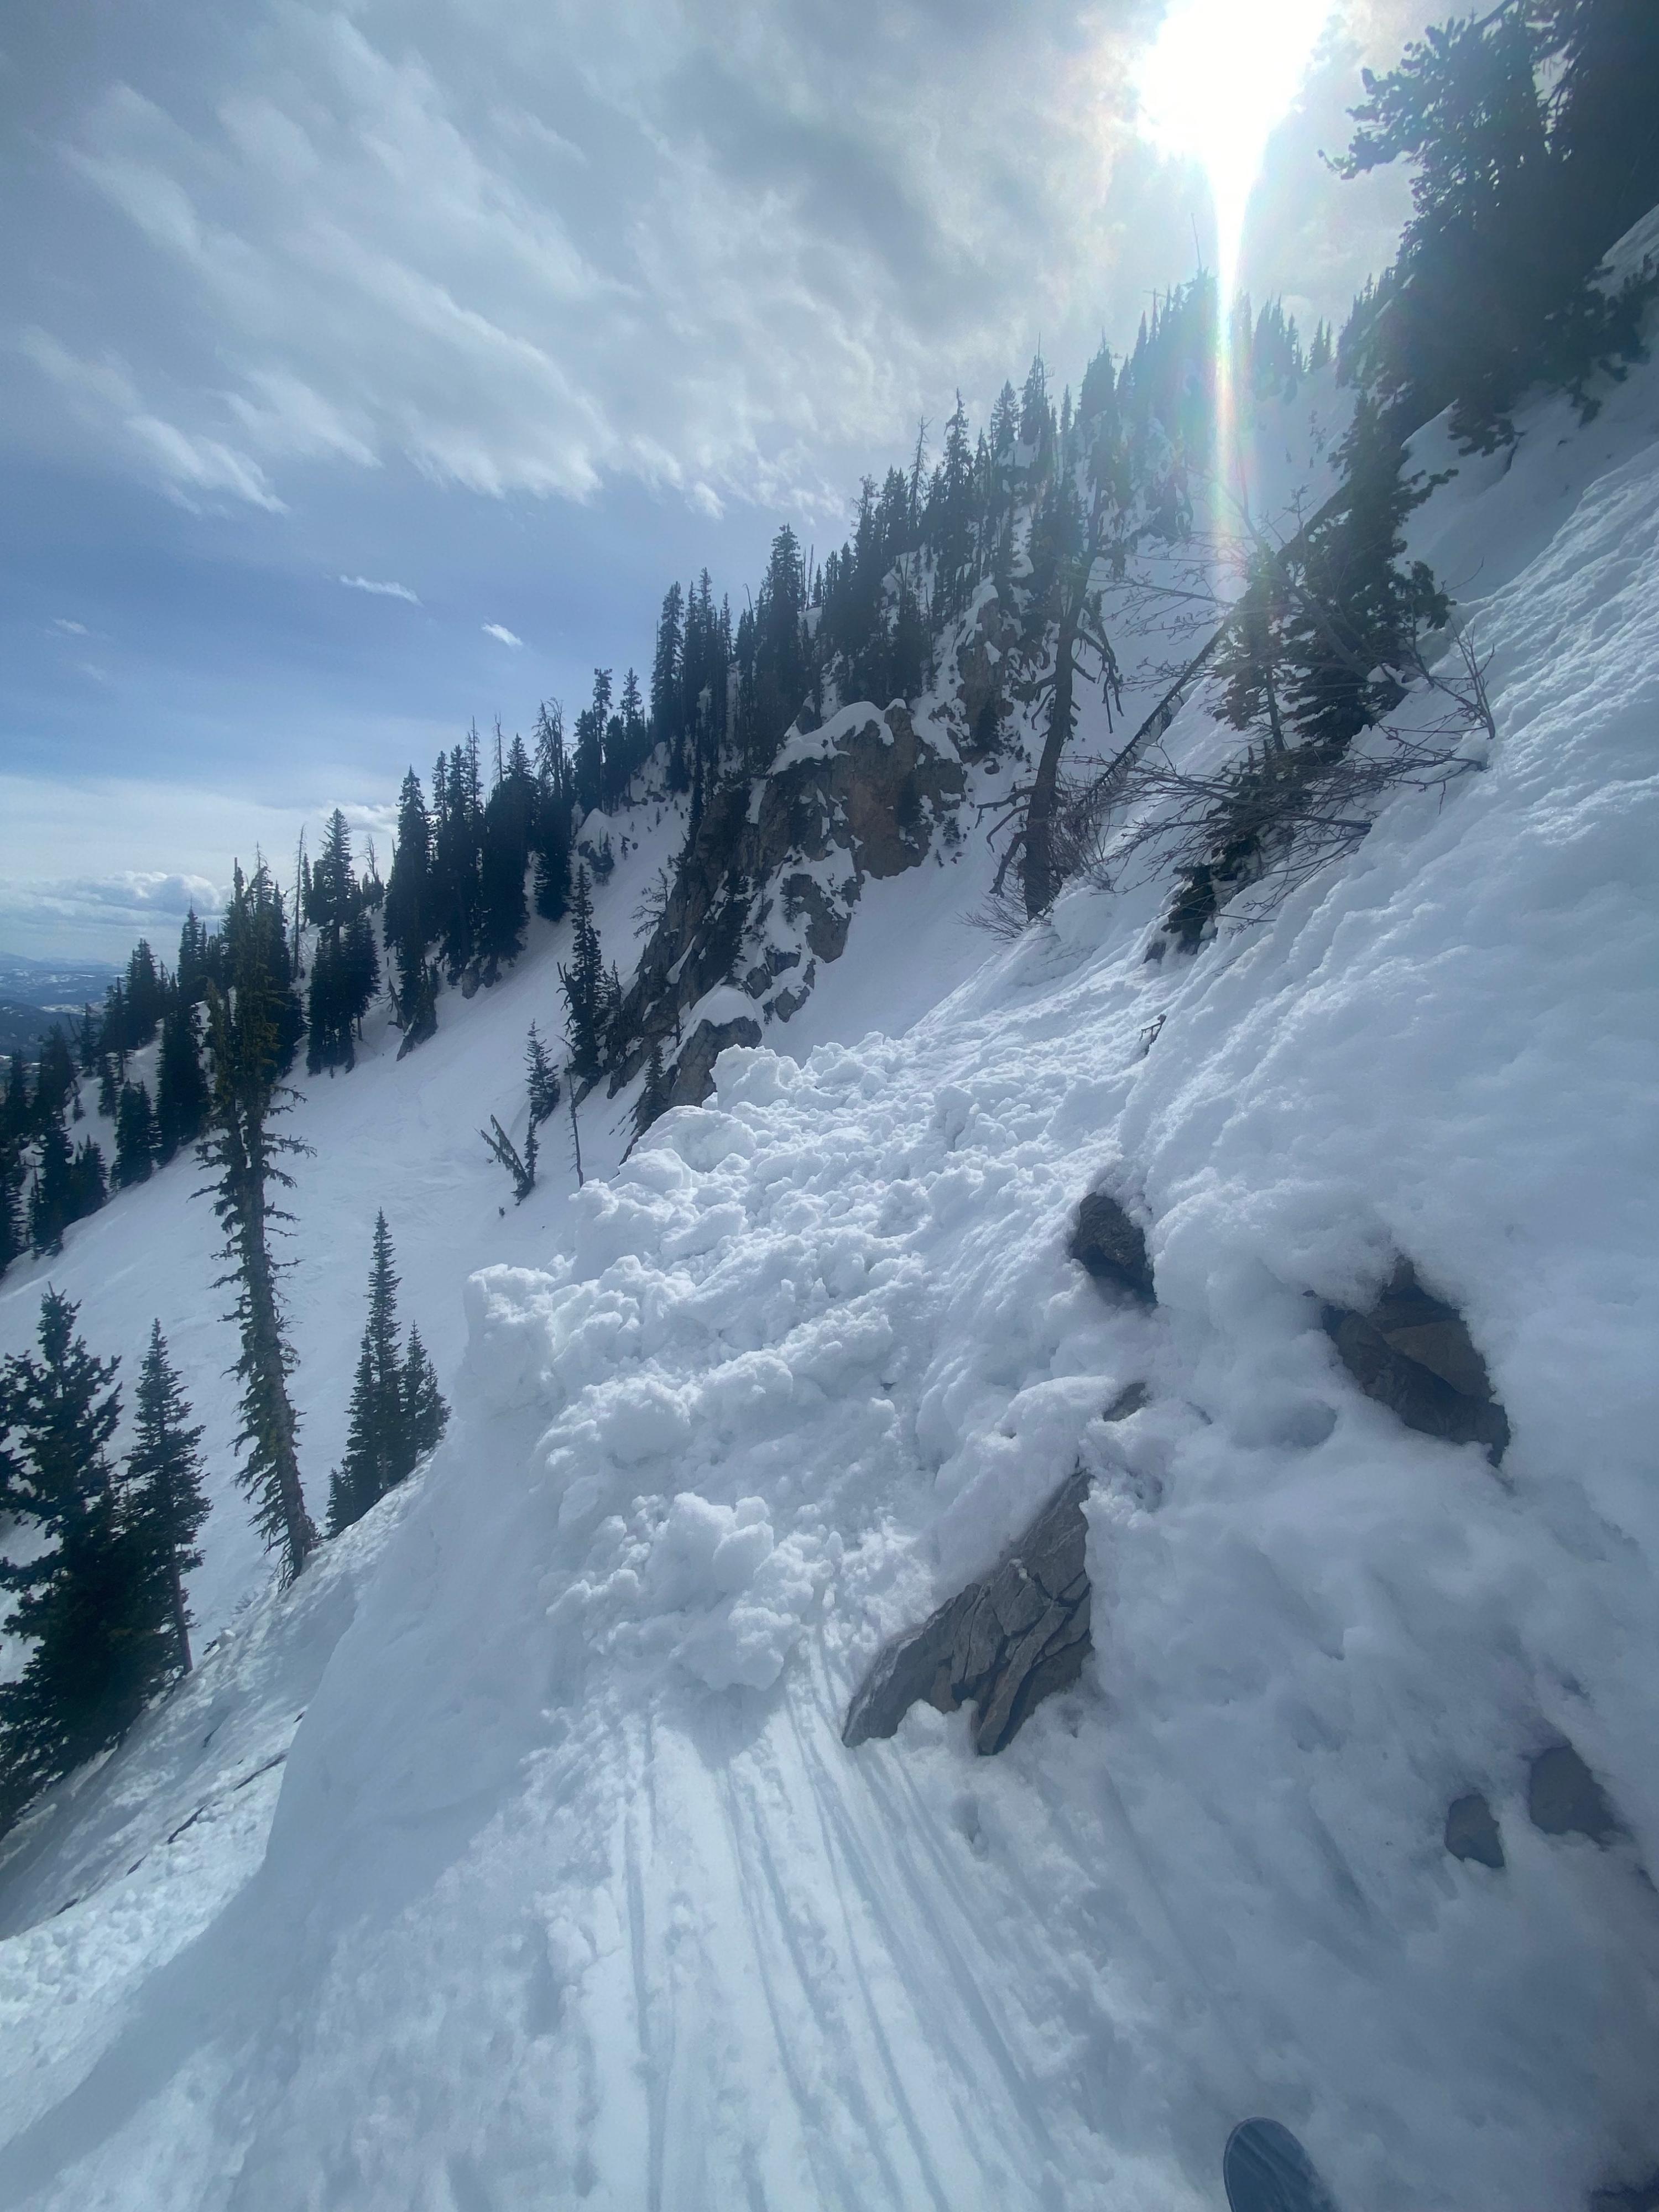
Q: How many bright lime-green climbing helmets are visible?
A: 0